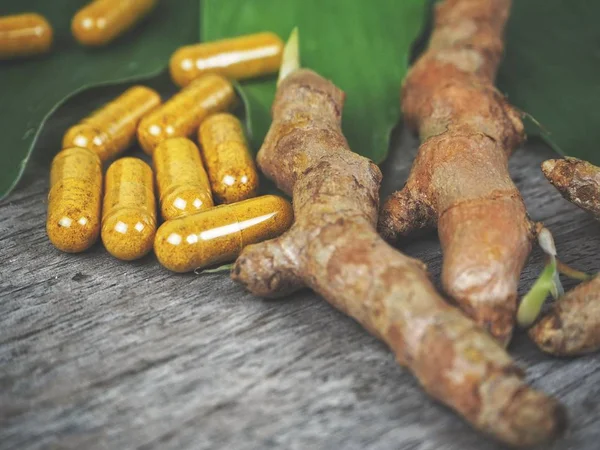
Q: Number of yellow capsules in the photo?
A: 10